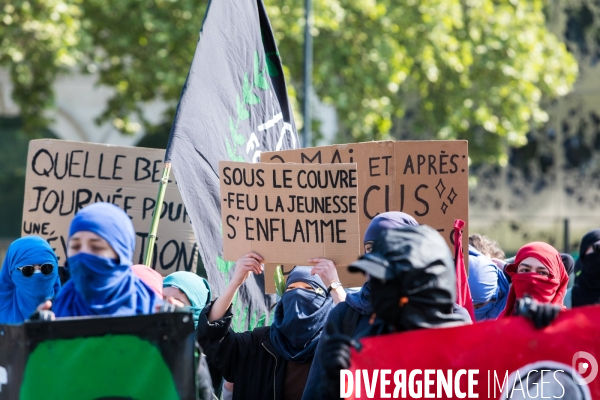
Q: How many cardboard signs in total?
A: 3